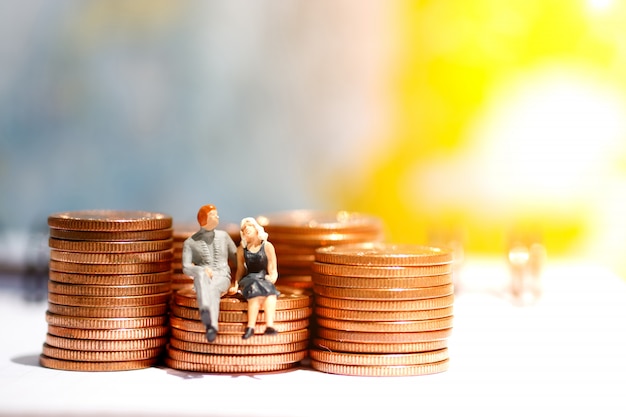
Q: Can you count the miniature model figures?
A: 2